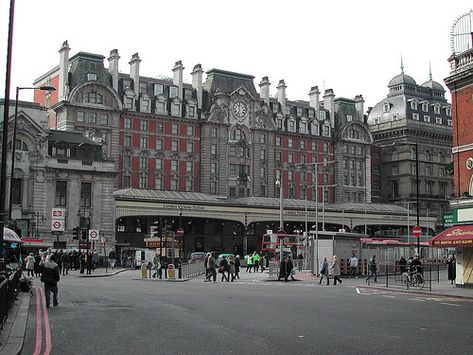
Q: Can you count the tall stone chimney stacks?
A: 10